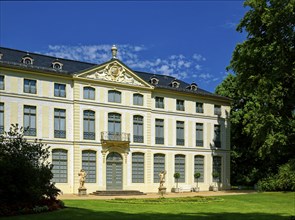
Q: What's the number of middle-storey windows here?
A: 10